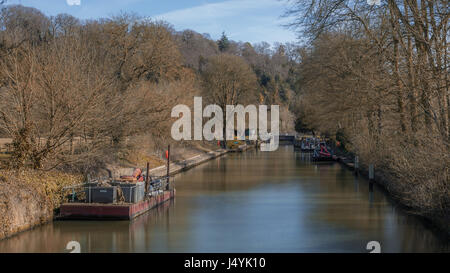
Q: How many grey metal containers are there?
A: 2